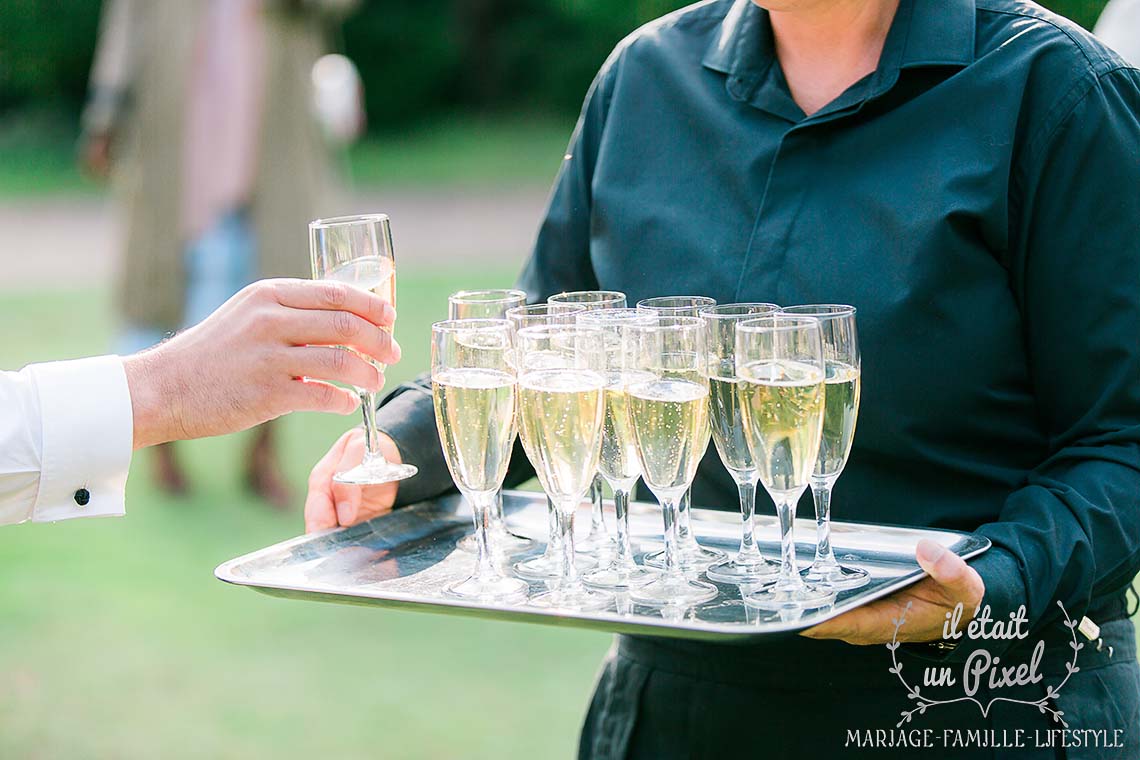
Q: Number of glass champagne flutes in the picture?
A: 12